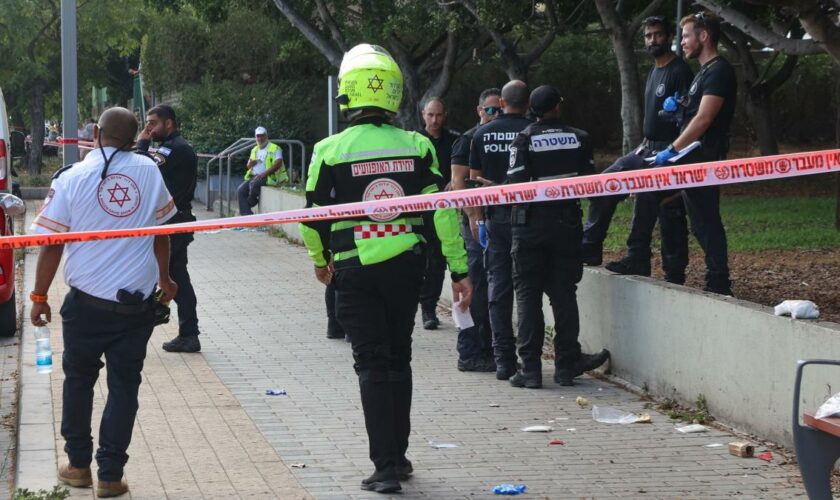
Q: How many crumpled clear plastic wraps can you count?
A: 1